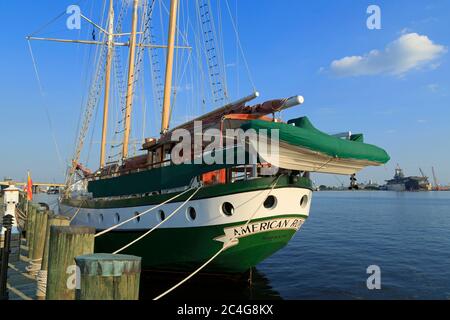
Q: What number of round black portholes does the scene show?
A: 9